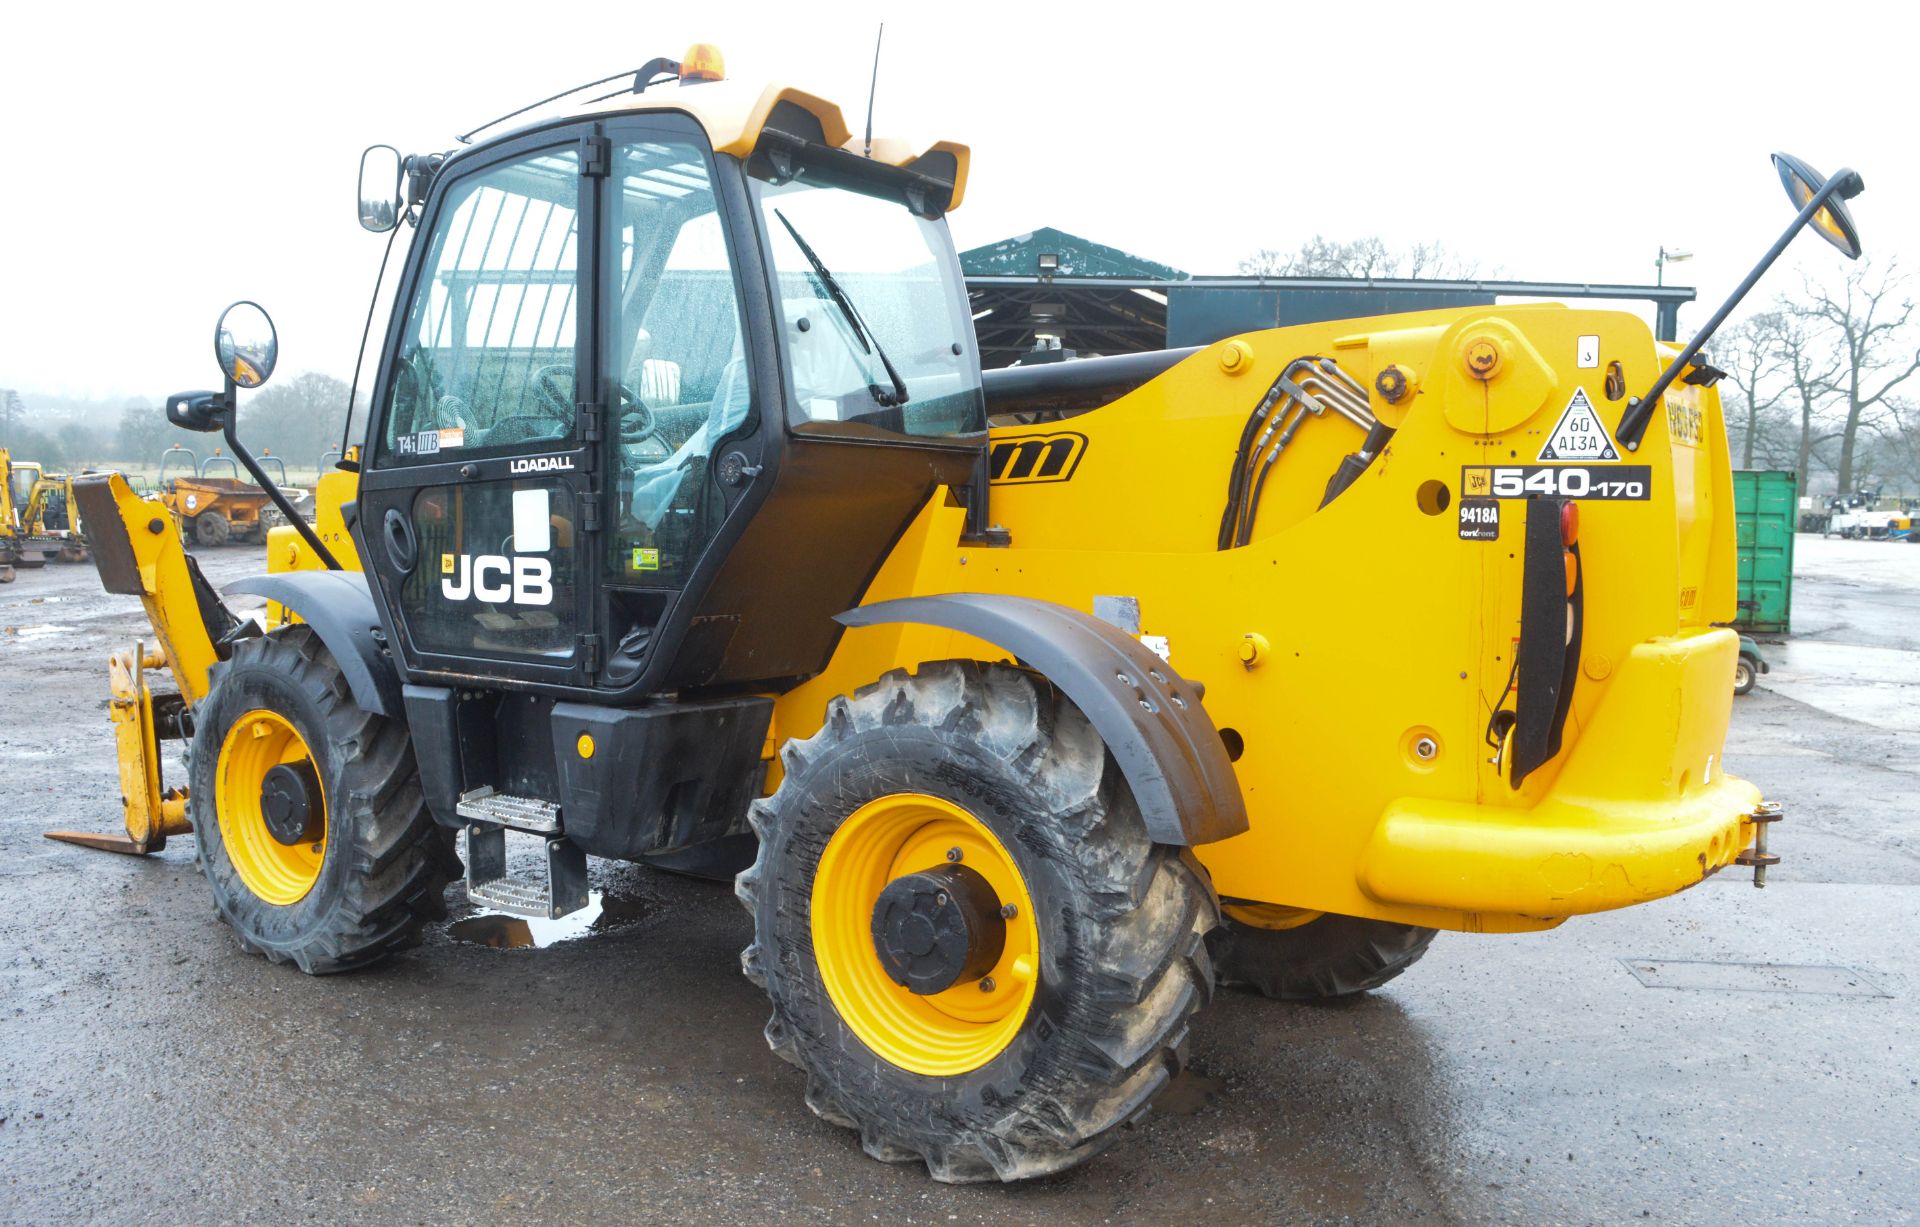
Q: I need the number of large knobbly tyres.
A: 3